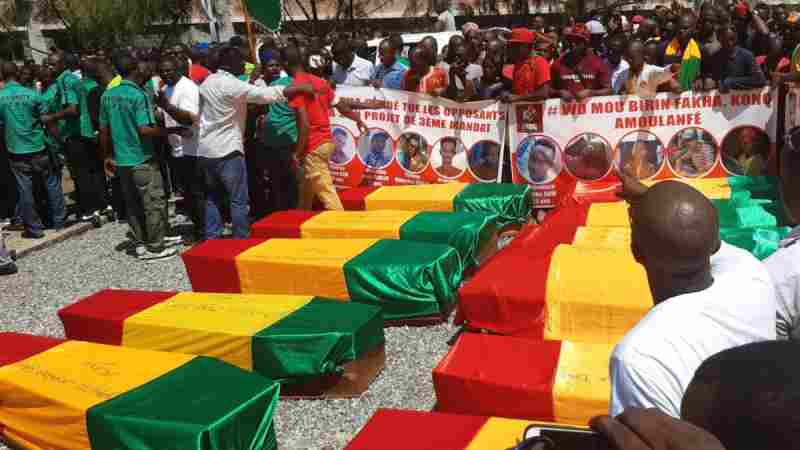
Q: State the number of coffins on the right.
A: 6